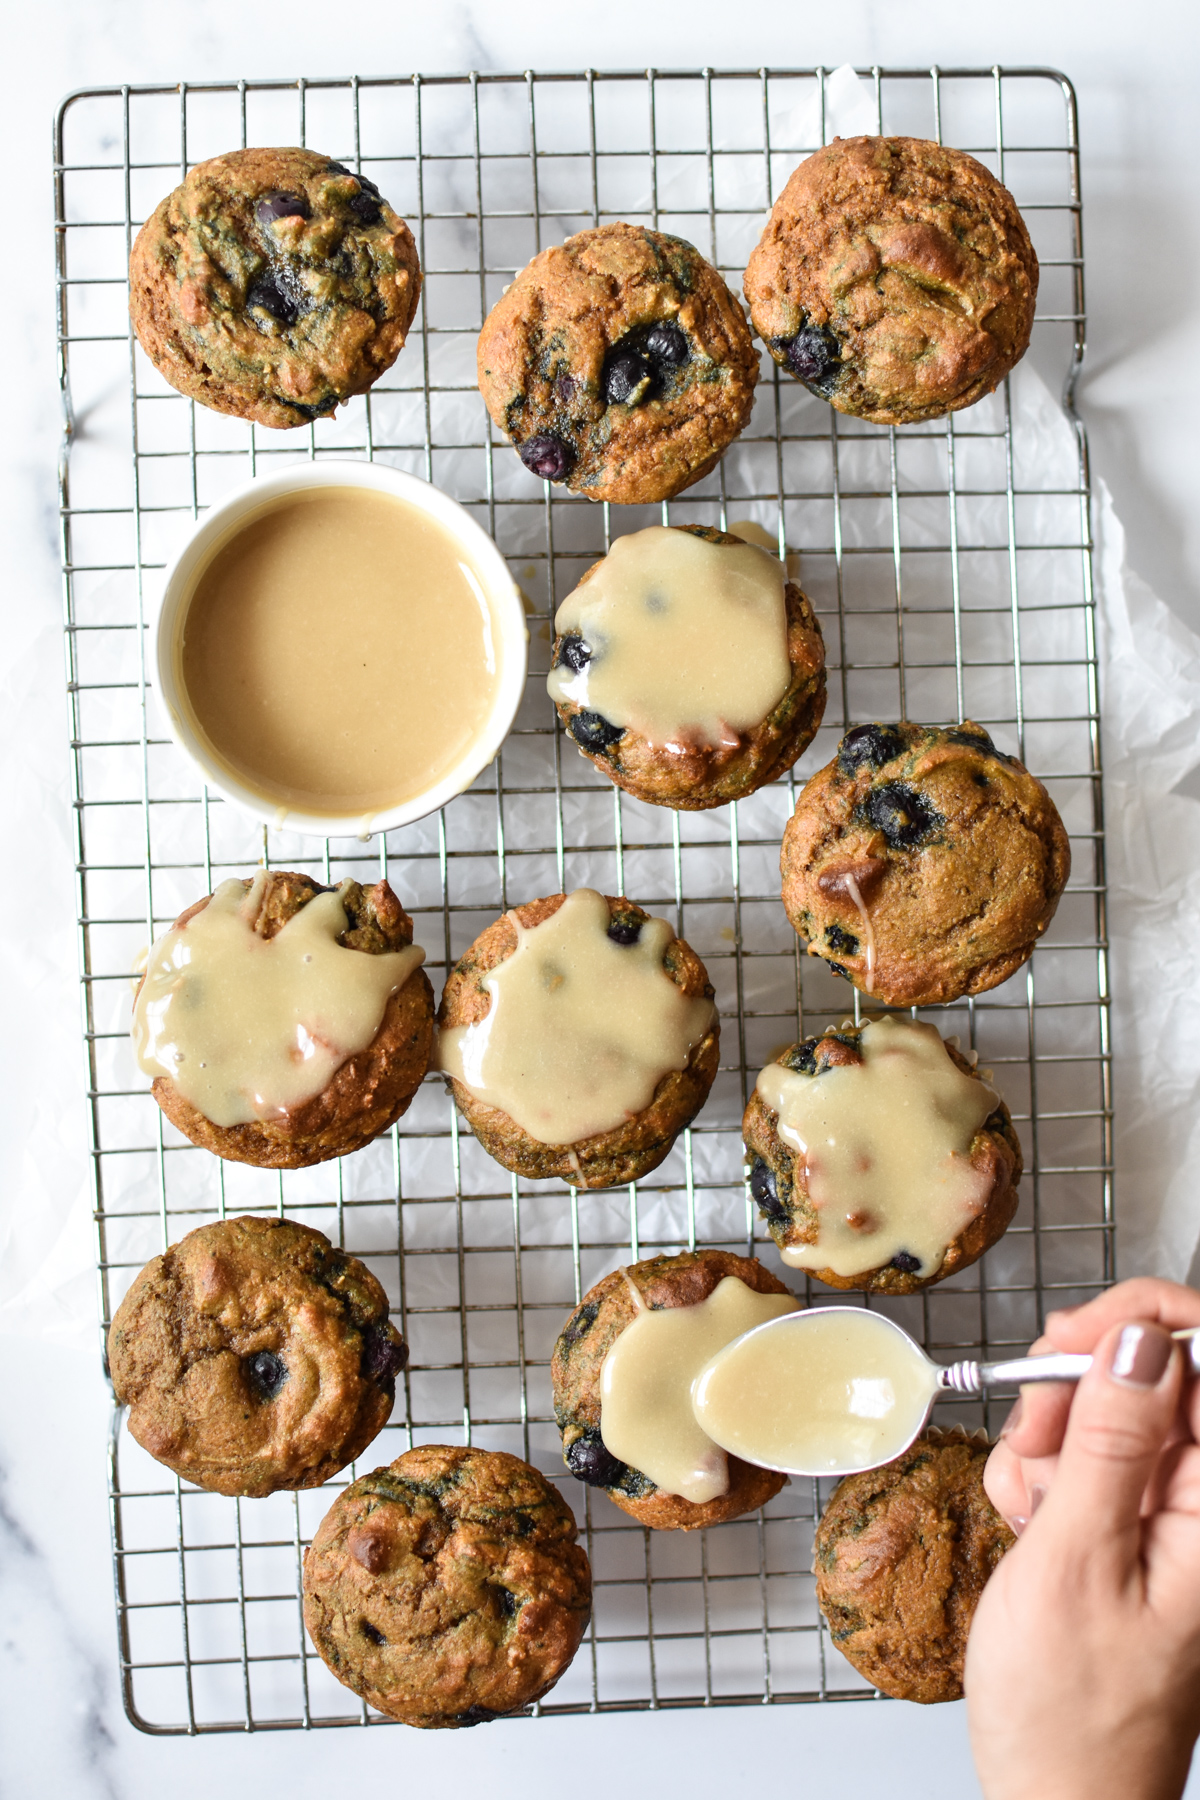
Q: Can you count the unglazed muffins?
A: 7